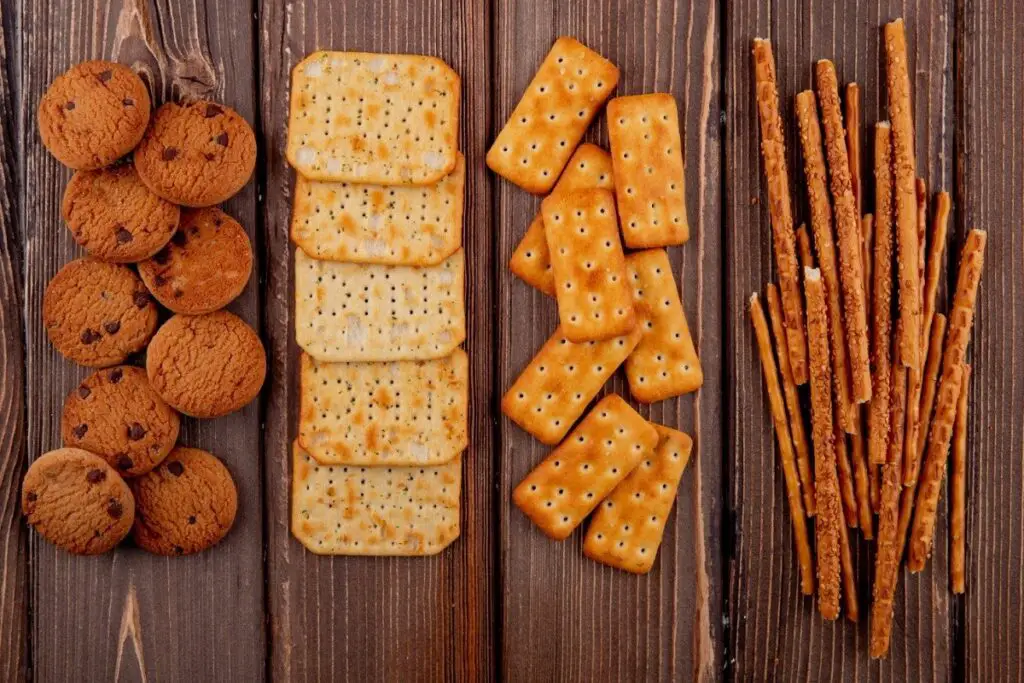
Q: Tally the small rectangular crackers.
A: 8